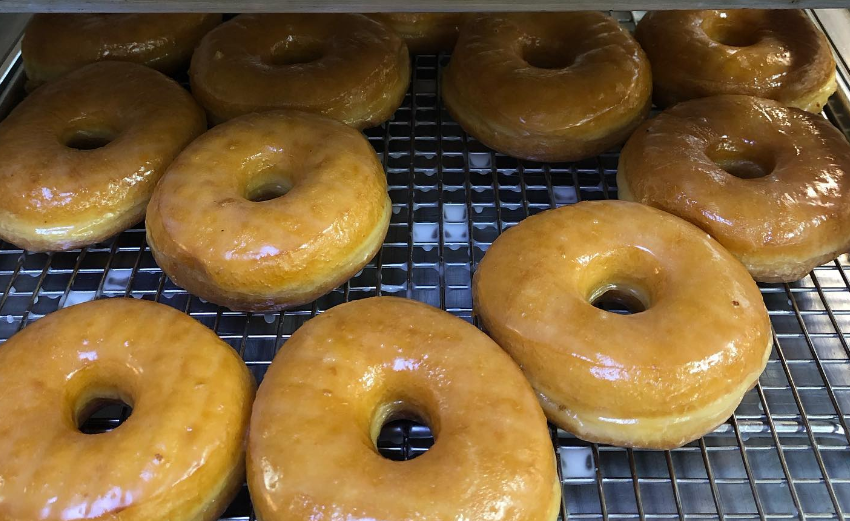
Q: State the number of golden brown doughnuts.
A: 11